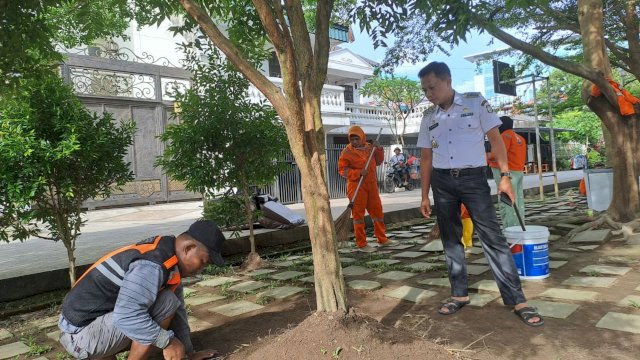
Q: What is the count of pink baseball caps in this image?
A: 0